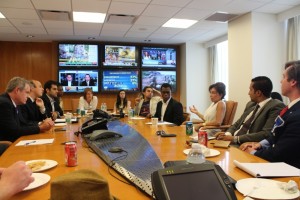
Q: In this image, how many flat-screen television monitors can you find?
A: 6